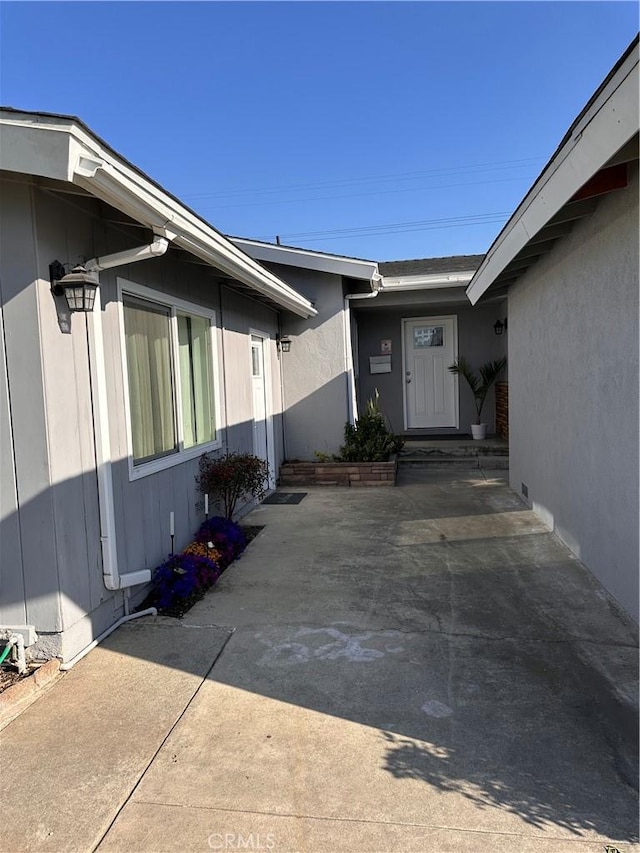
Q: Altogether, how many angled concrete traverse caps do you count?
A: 0